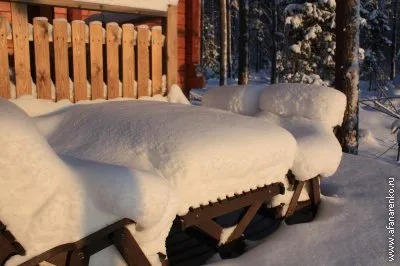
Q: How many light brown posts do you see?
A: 11